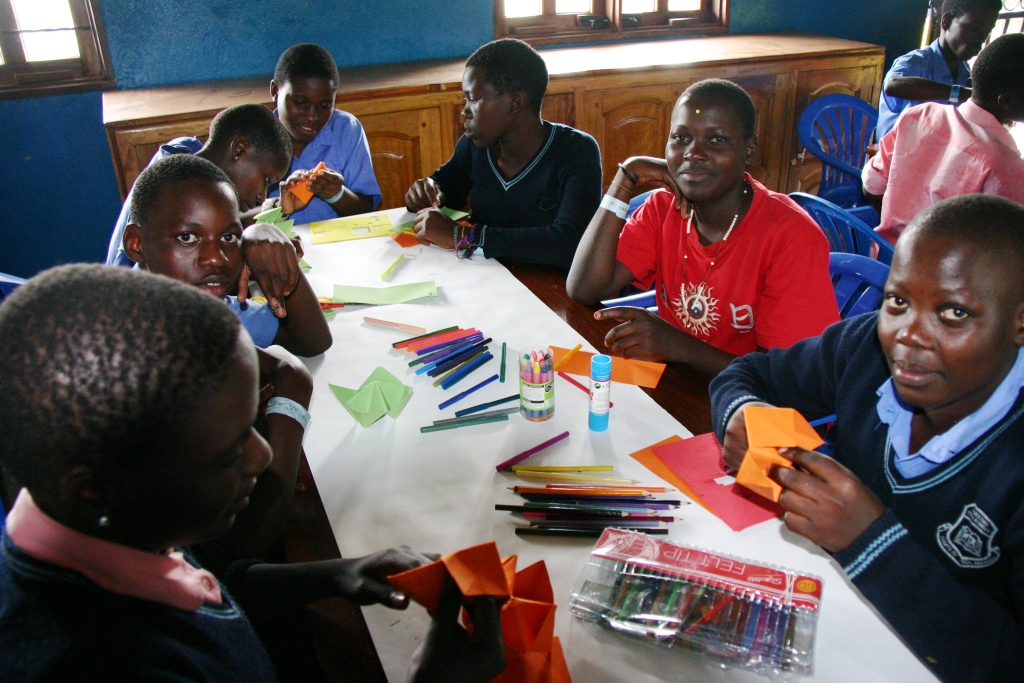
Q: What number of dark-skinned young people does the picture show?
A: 9